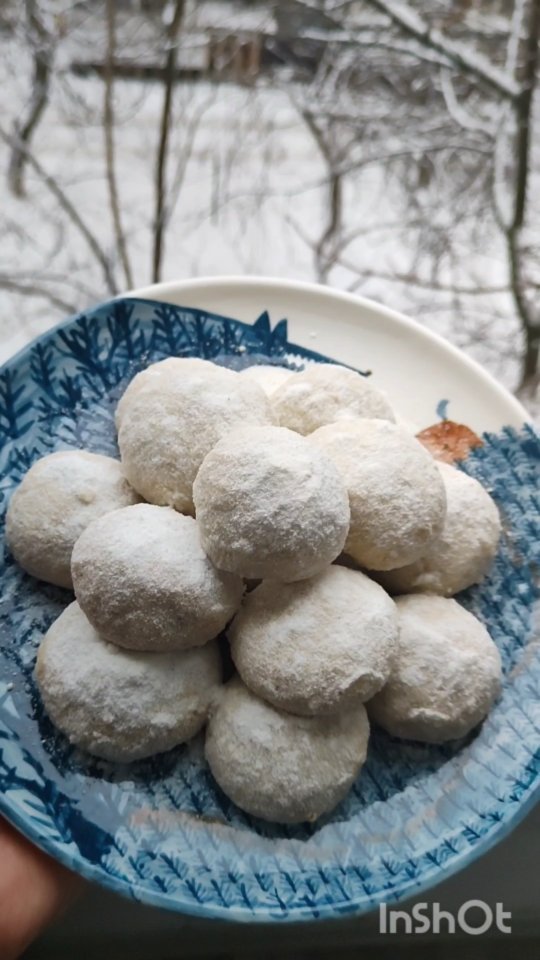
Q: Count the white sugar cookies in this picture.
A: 12